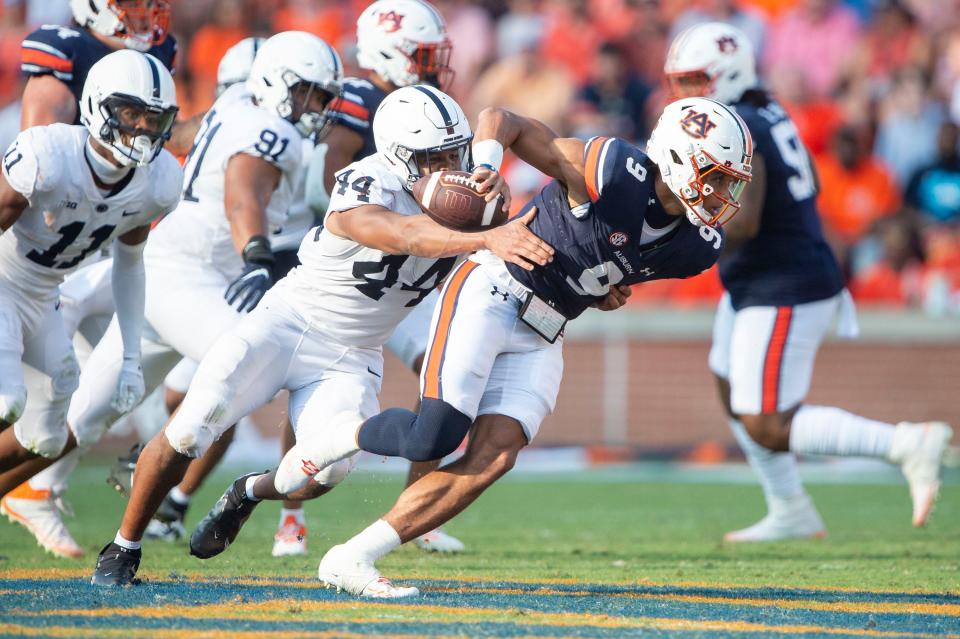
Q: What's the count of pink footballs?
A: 0